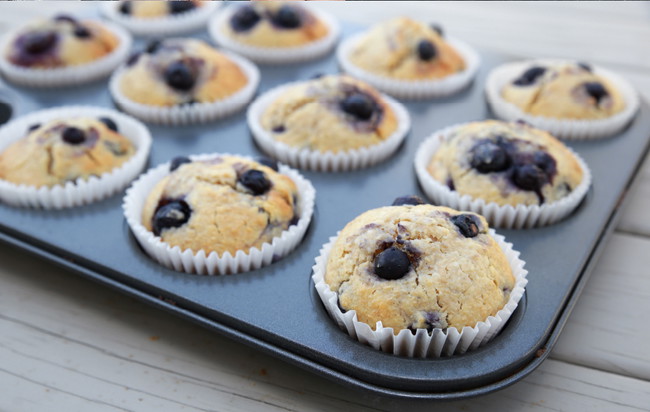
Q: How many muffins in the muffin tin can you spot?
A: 11